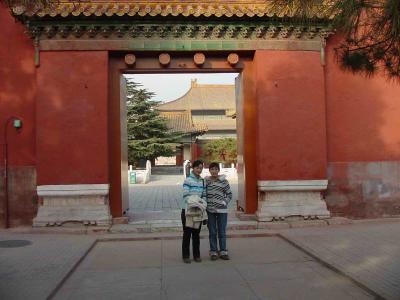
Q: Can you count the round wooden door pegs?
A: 4